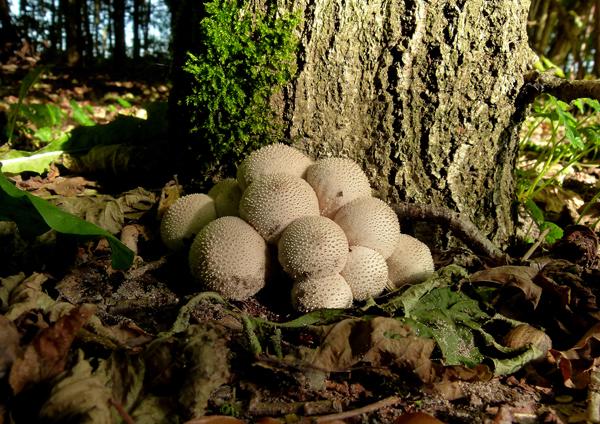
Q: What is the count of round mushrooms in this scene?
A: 11